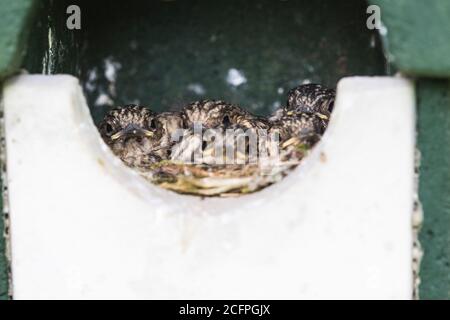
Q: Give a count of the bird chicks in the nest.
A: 5